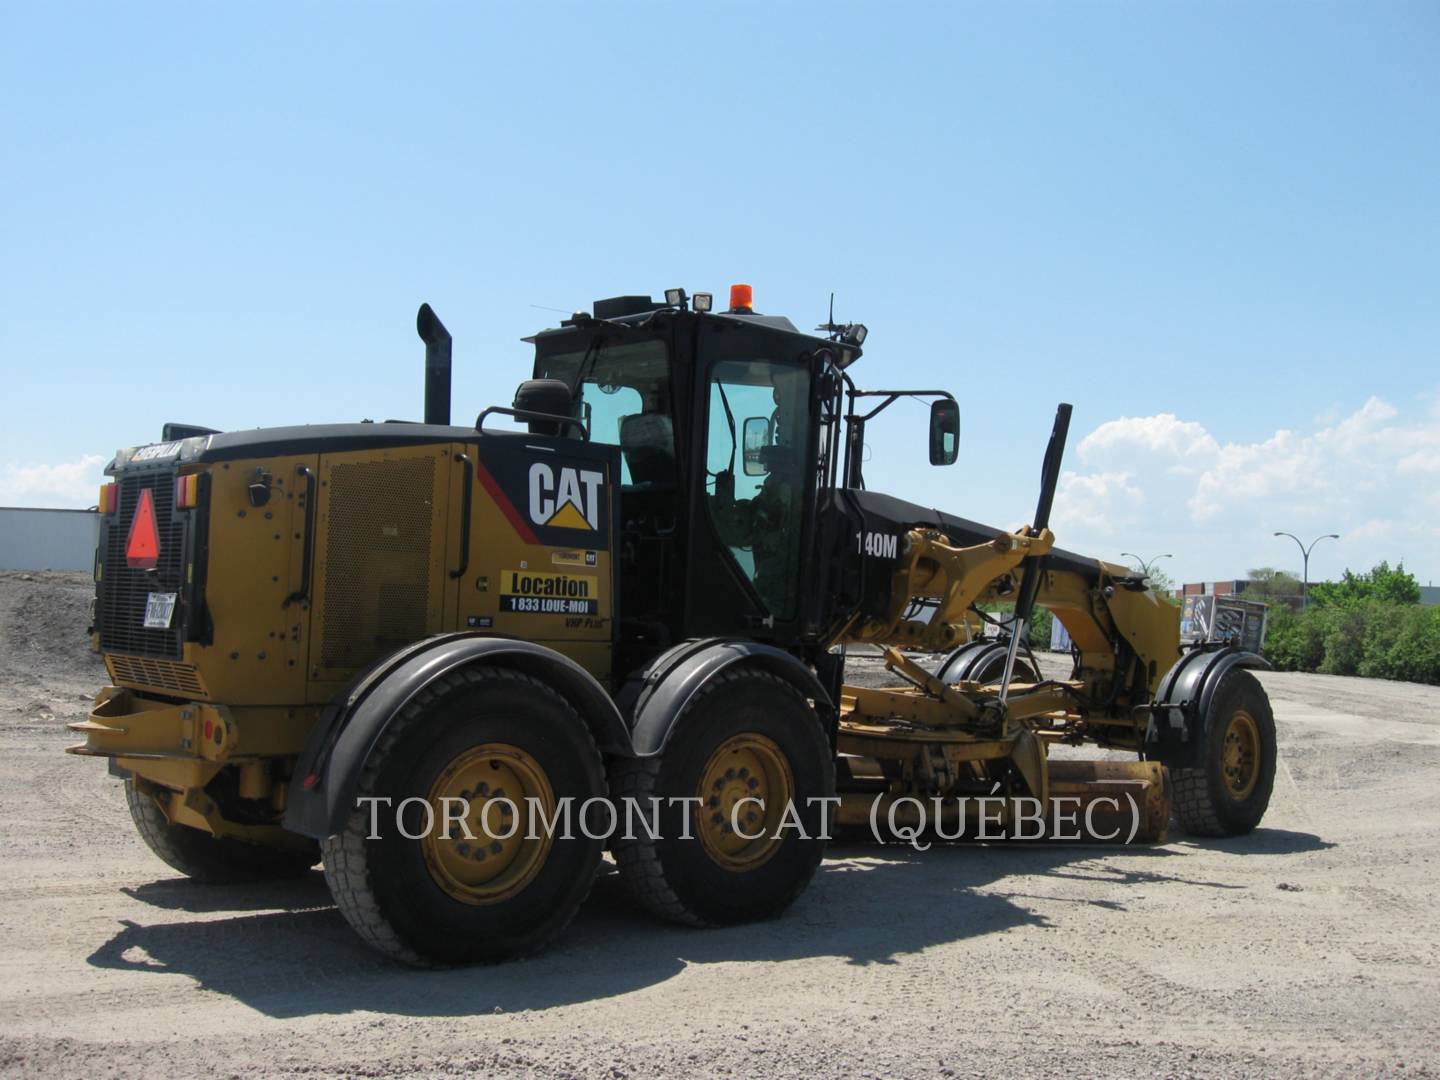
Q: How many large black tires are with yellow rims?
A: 3